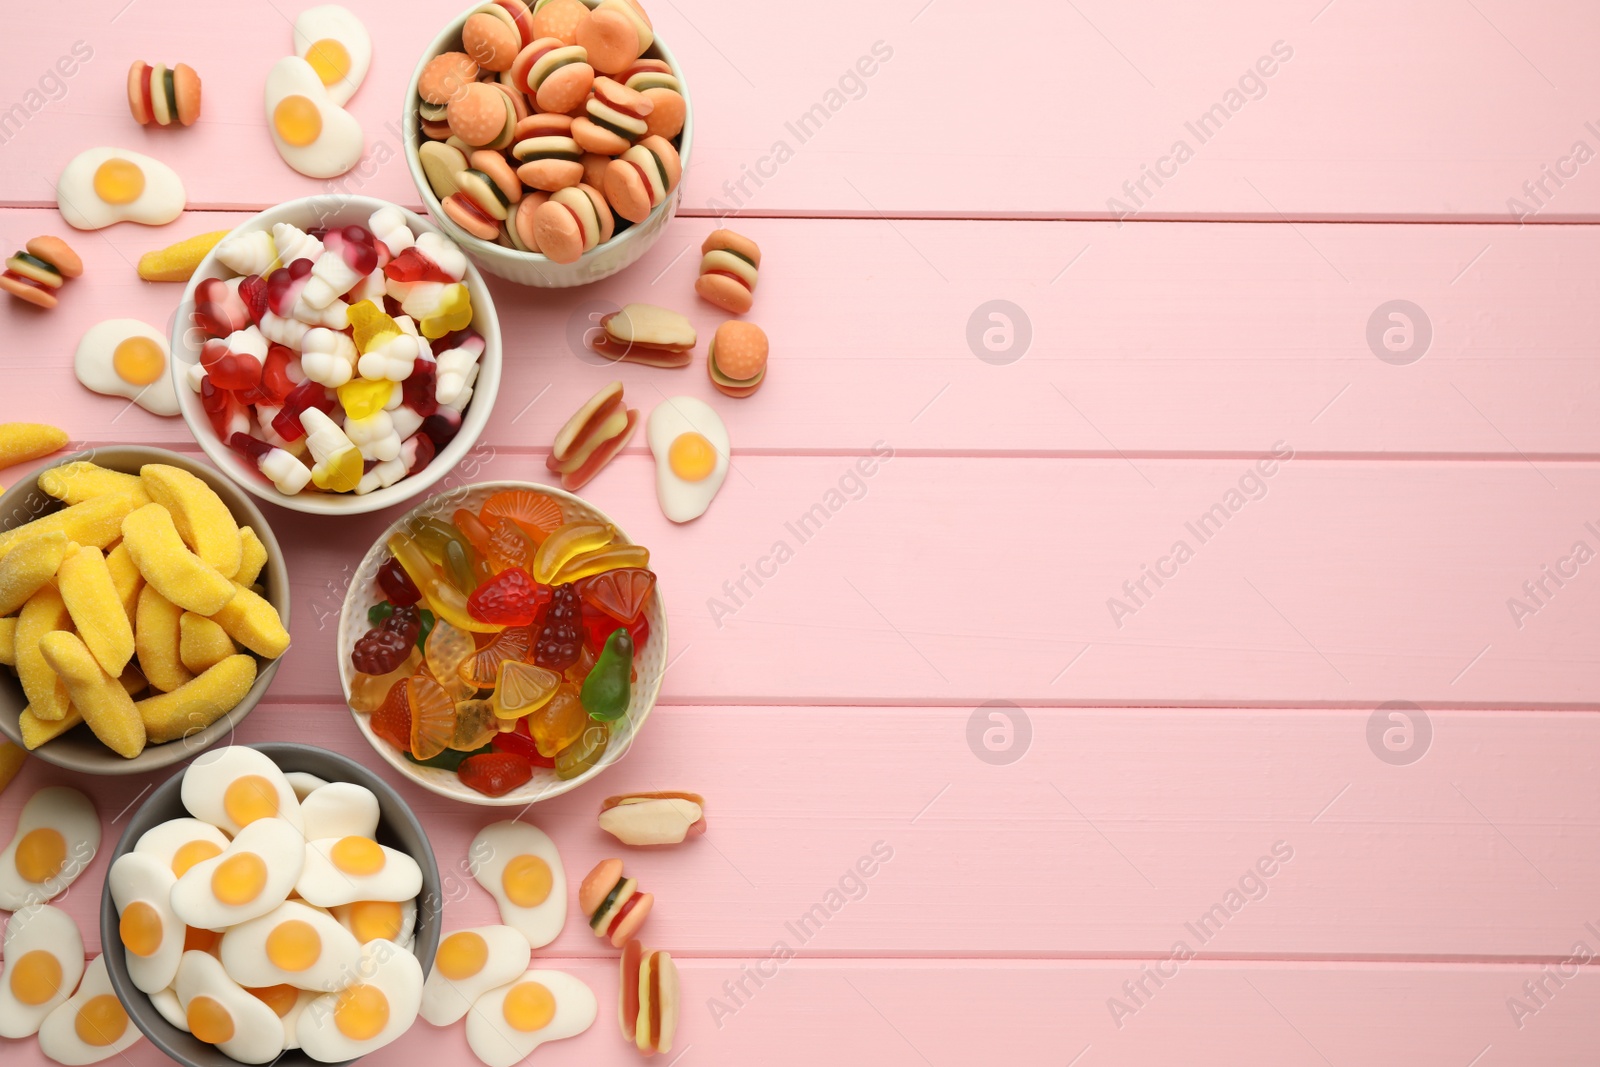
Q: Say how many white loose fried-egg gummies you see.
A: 11